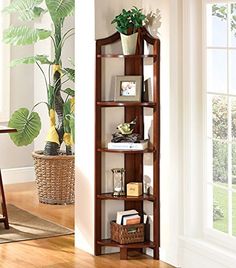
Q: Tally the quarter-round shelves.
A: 5